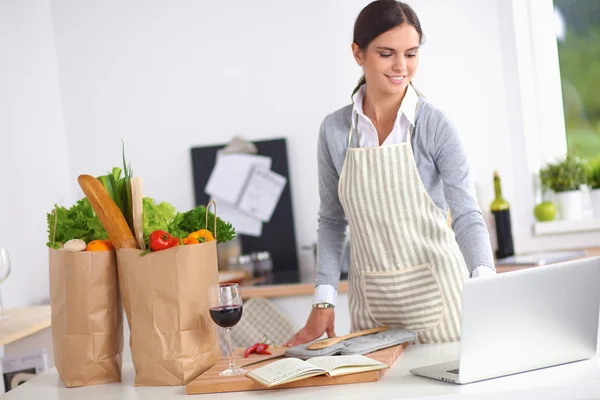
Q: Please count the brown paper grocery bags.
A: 2